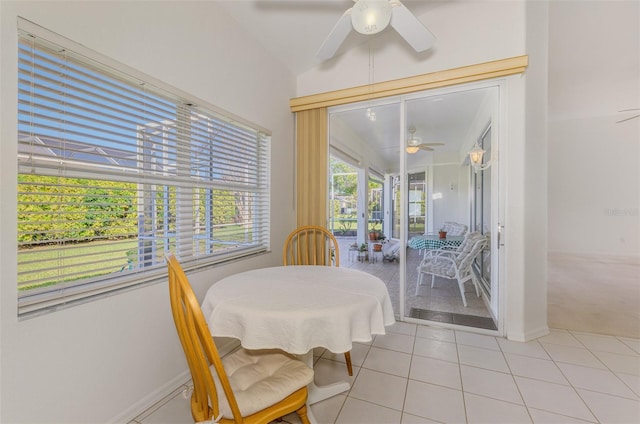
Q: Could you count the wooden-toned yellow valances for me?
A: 1